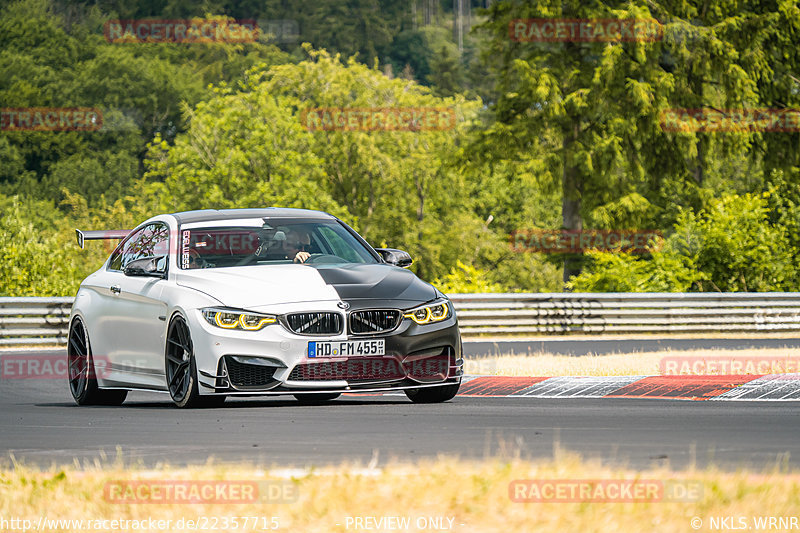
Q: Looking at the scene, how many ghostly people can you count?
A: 0